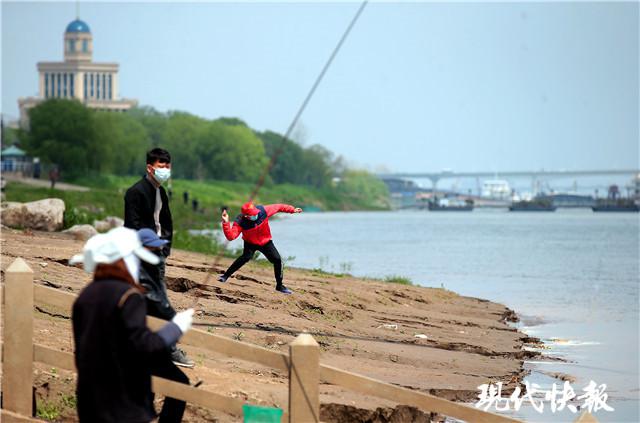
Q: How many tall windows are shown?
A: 10